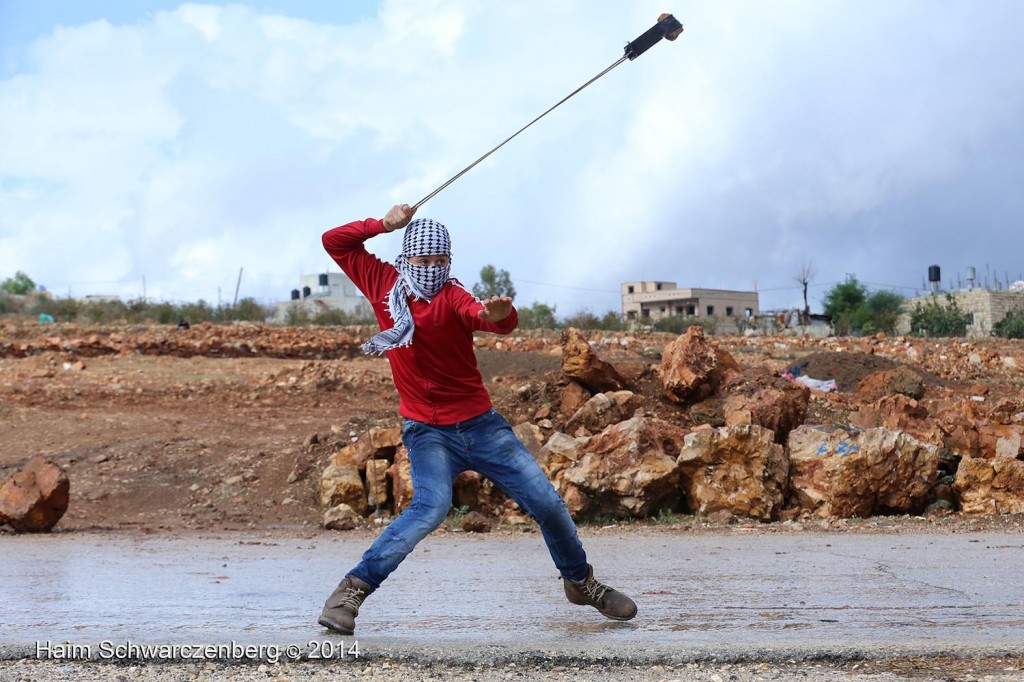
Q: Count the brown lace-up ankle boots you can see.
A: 2